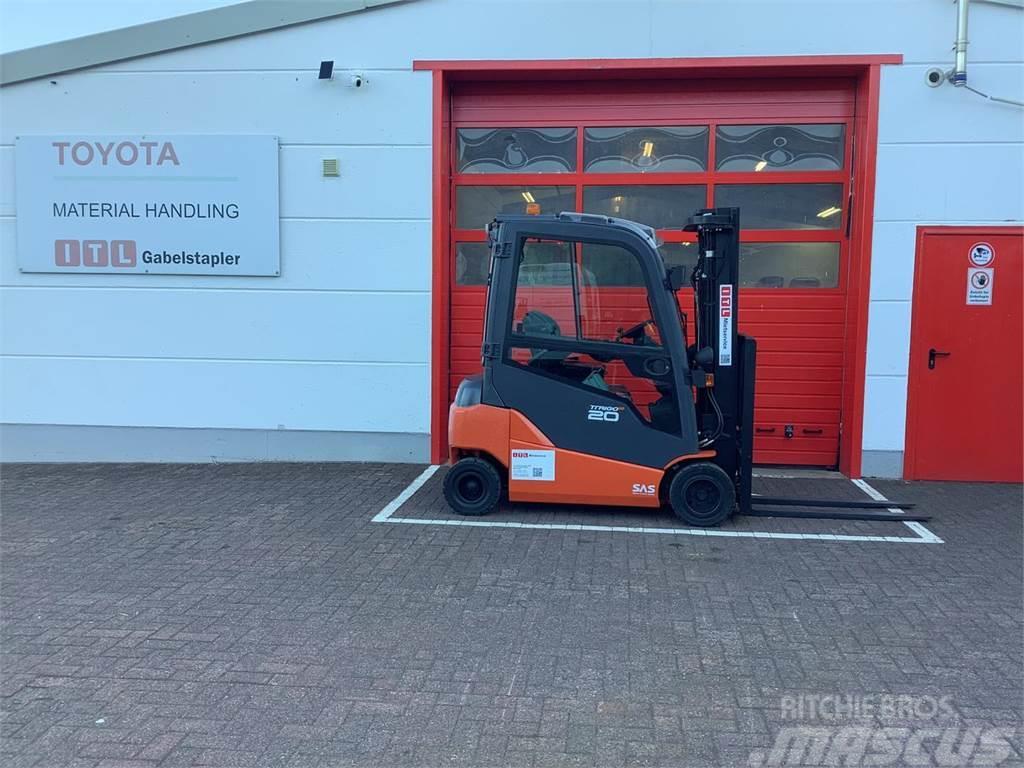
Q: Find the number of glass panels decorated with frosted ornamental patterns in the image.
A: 3